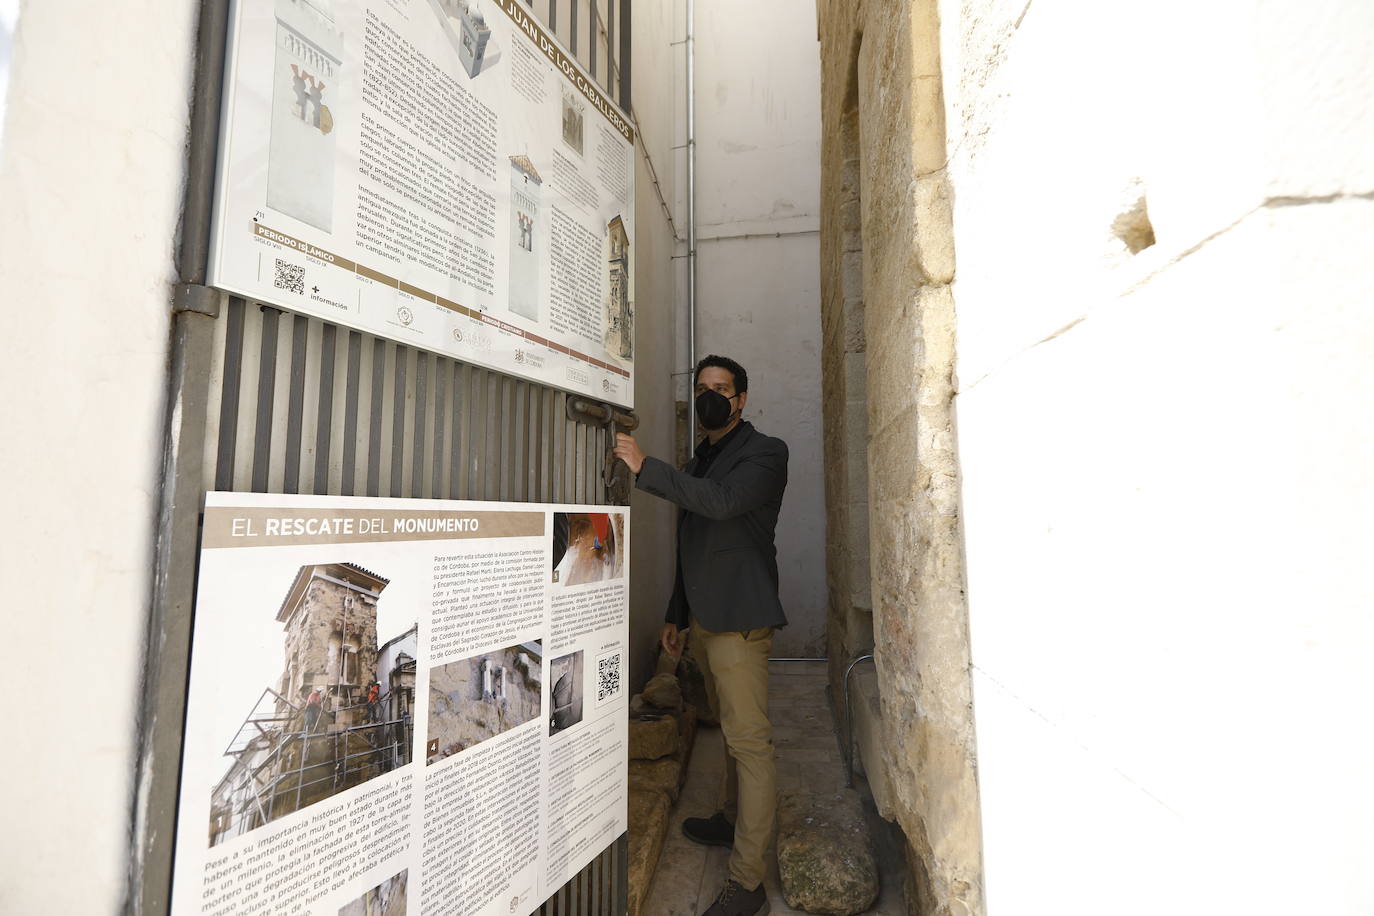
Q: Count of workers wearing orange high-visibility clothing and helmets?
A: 2